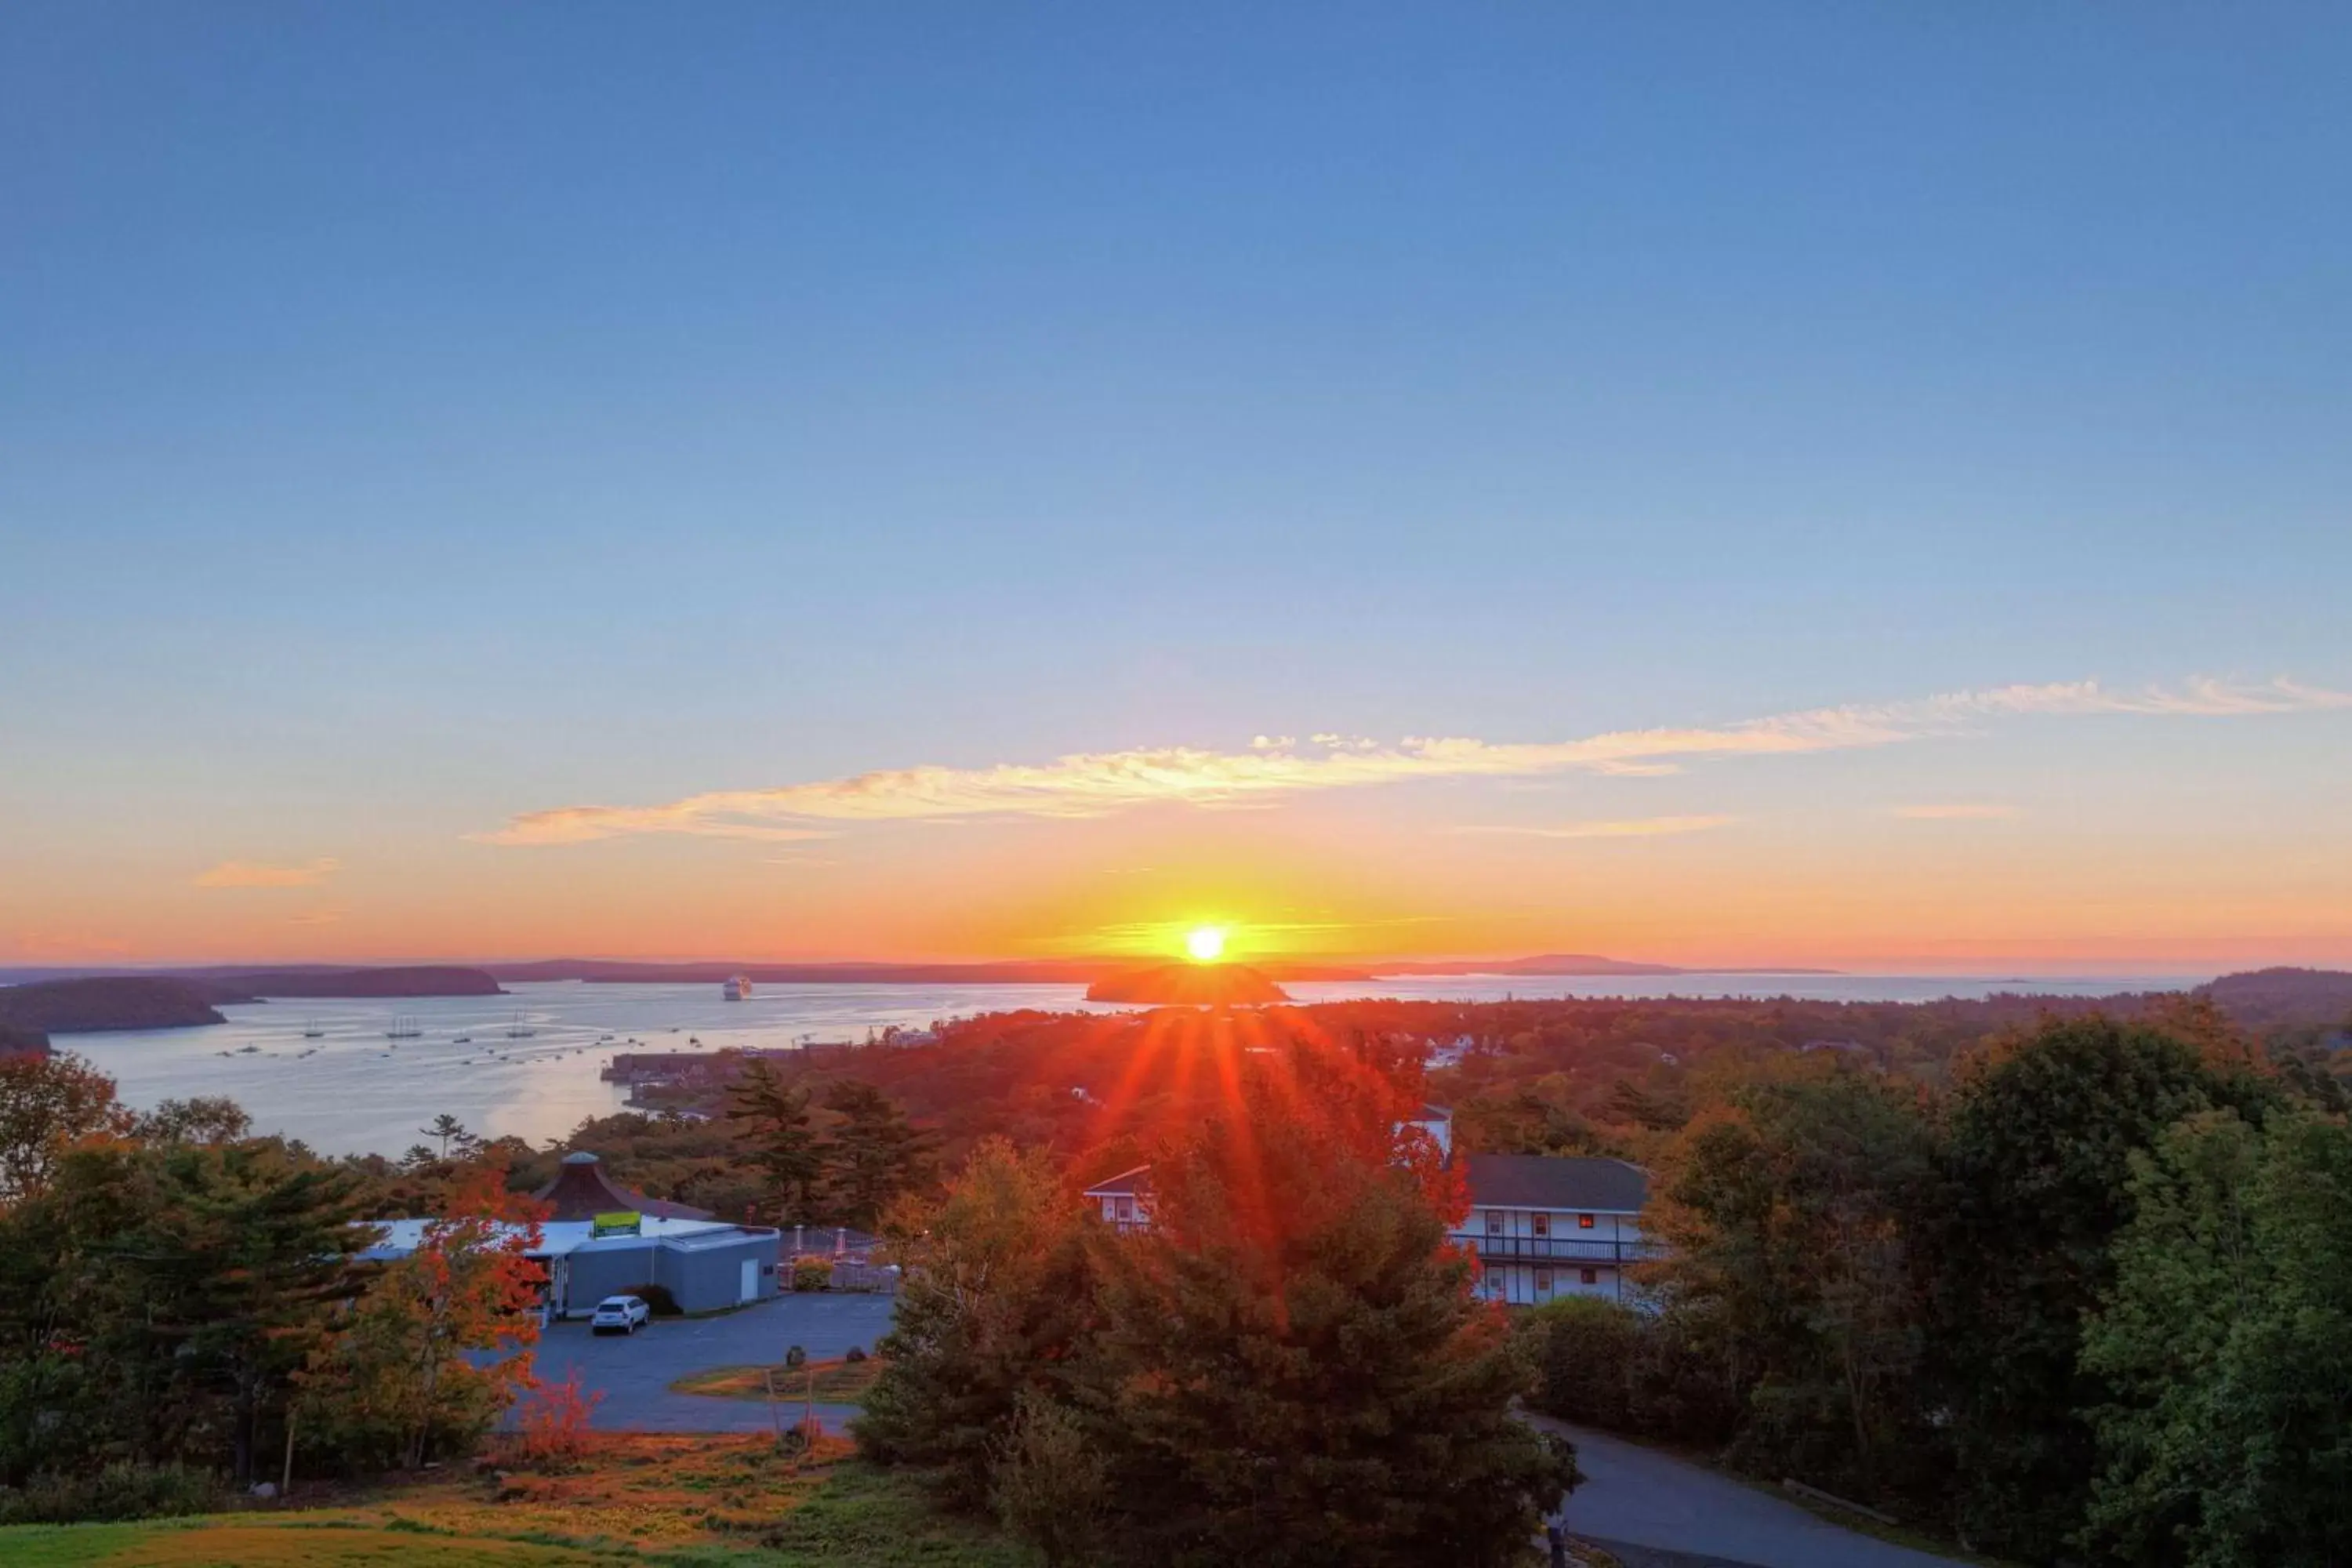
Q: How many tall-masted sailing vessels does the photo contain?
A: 3